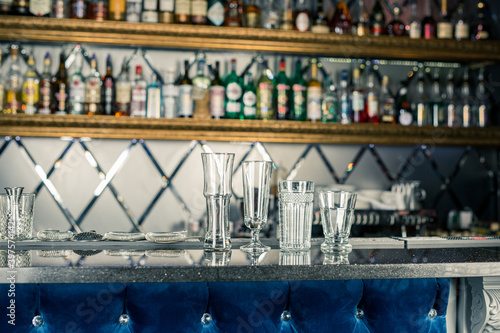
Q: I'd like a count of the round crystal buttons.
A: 6